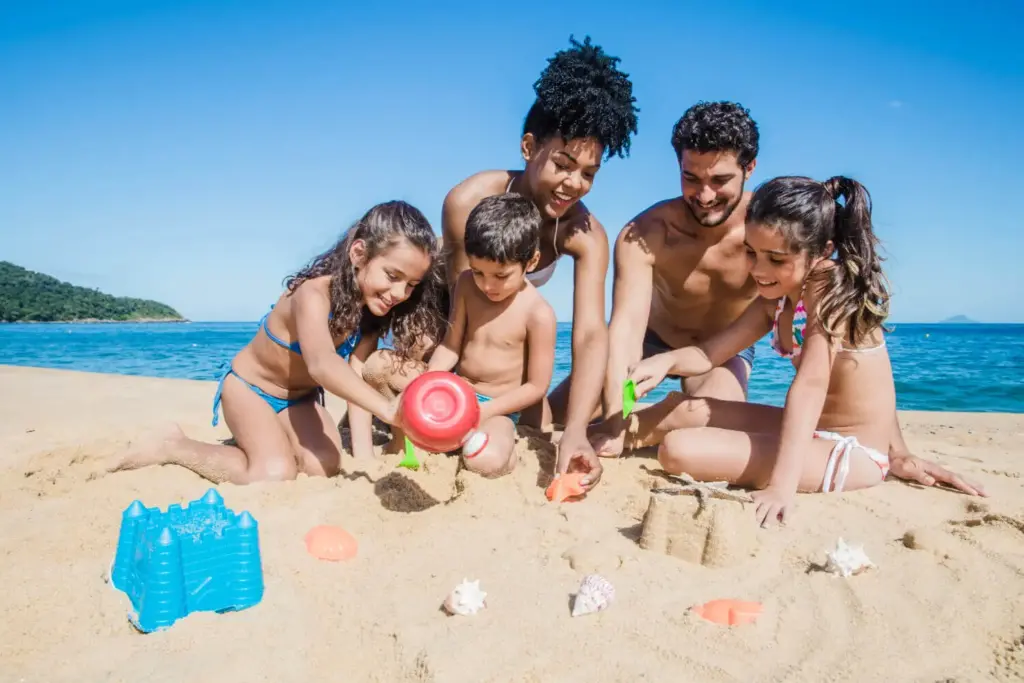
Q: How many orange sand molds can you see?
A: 3